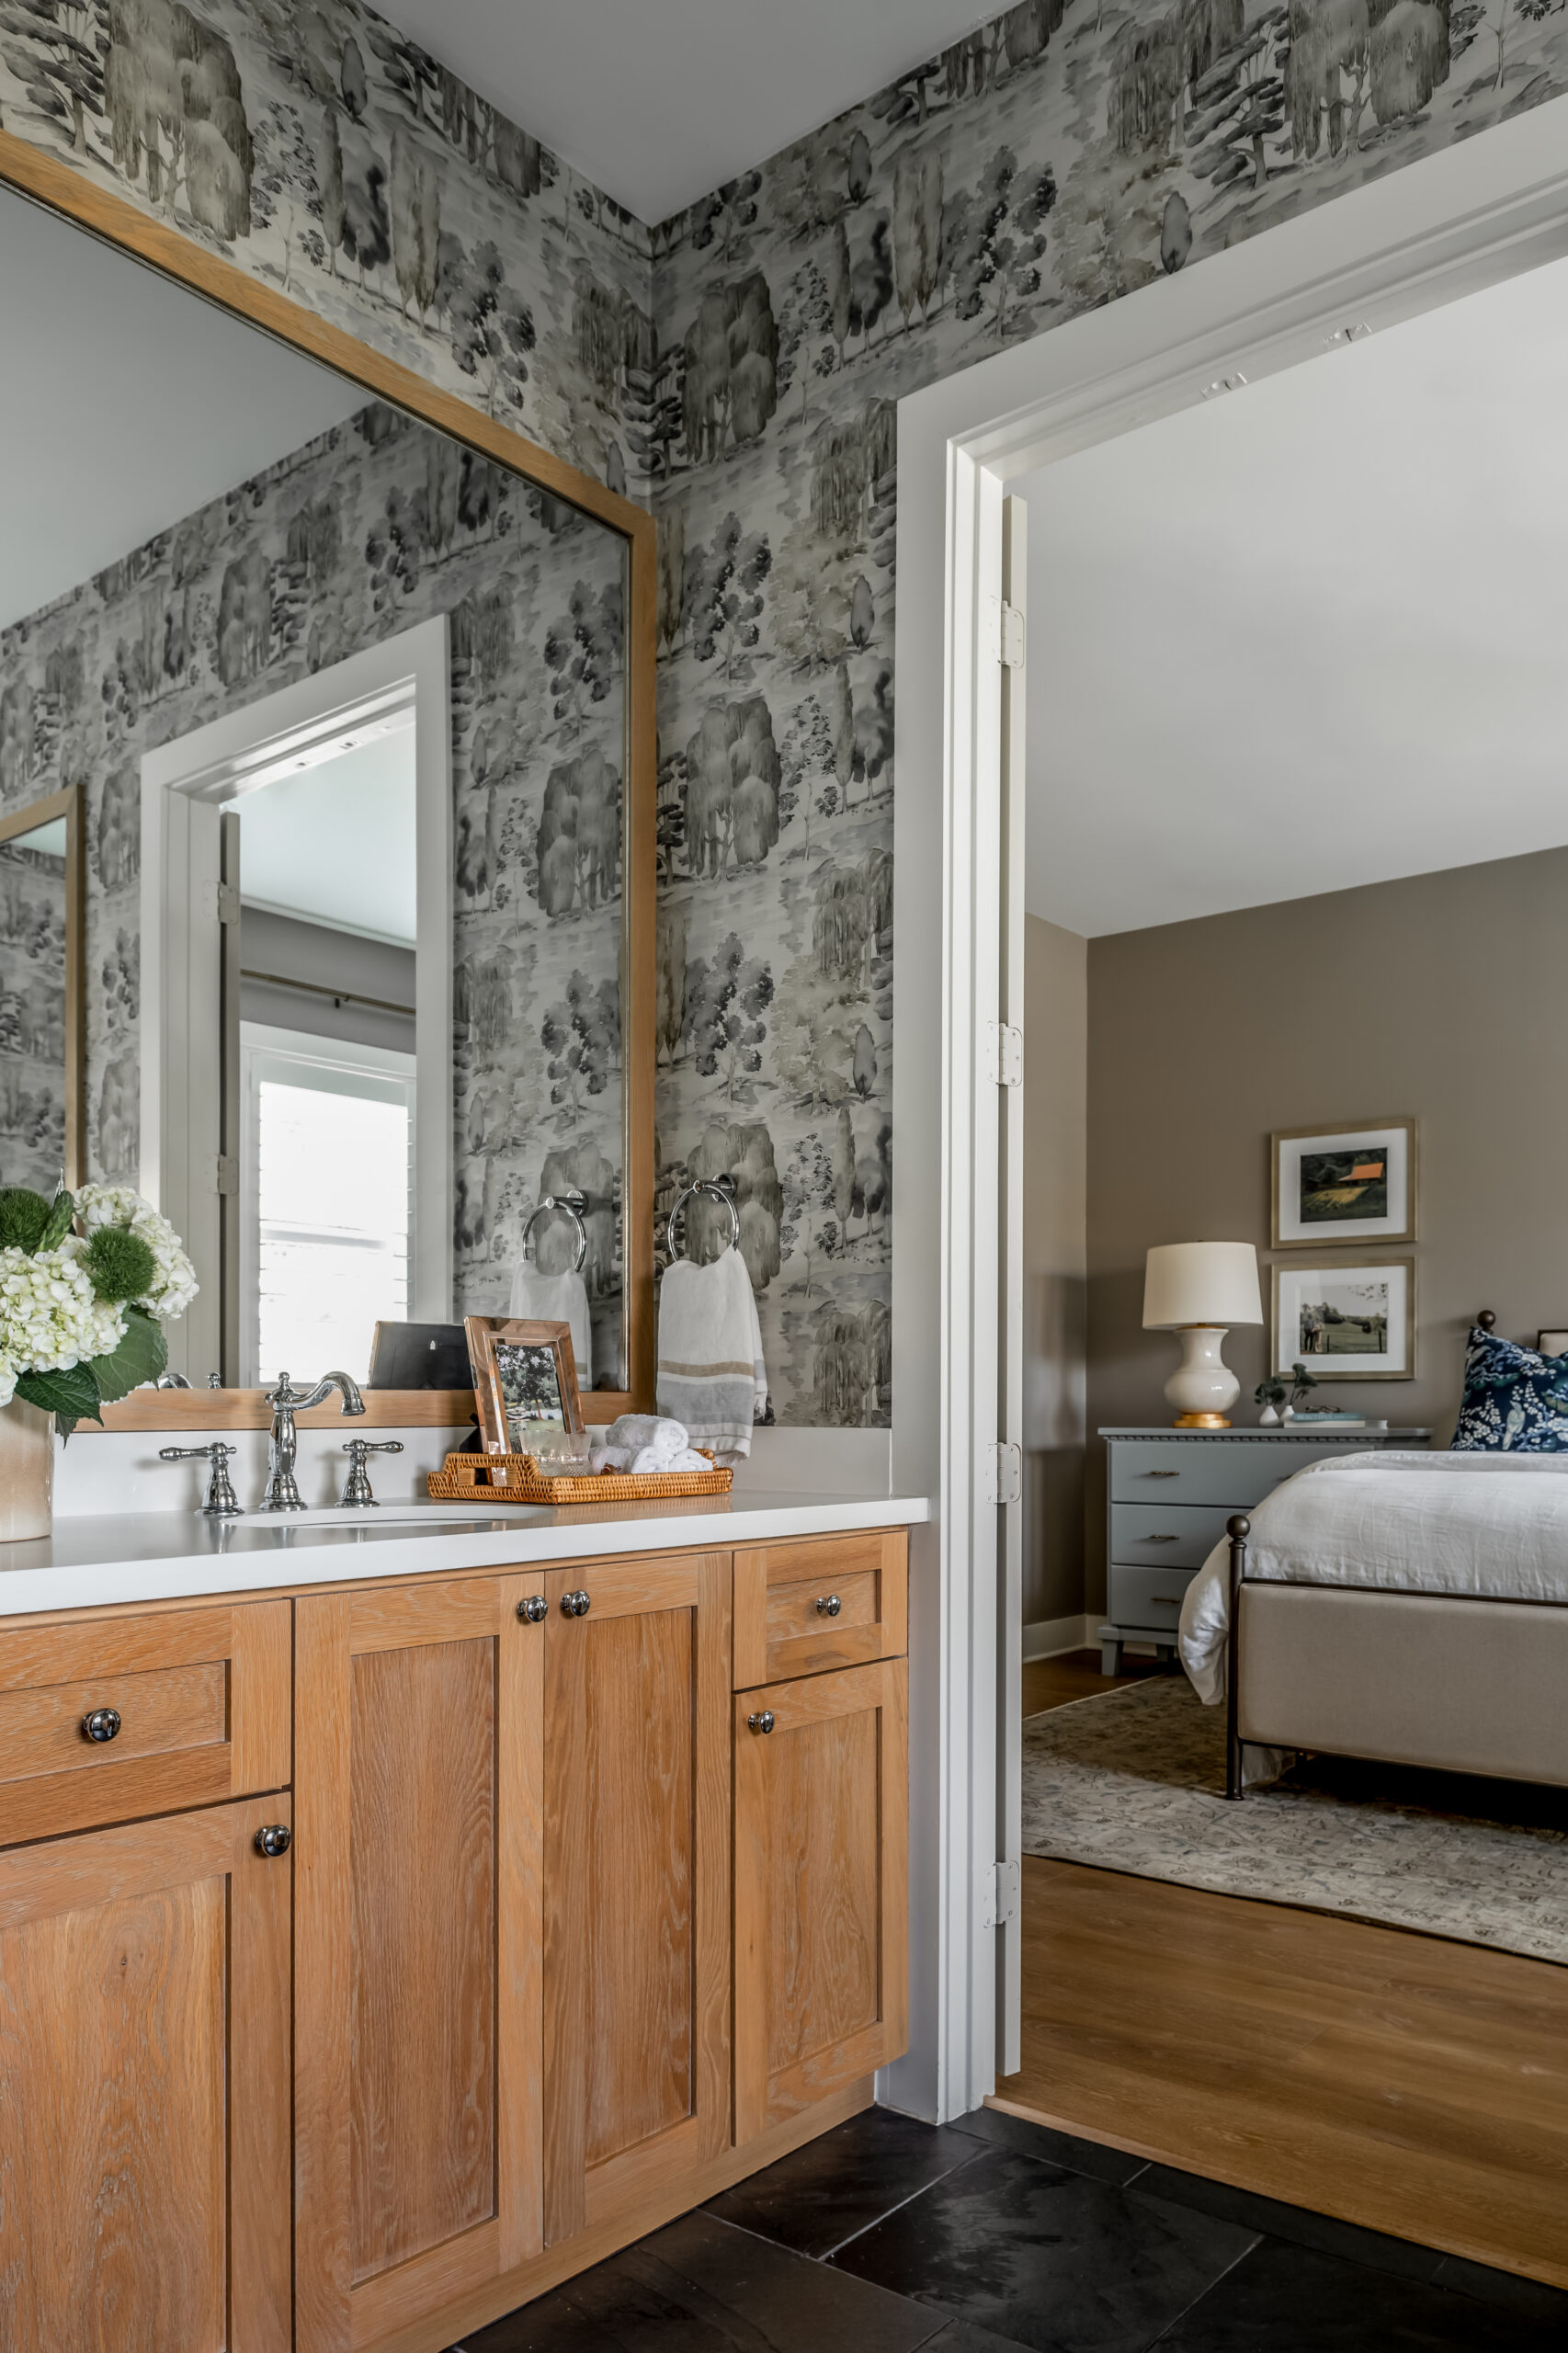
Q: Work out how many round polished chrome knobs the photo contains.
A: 6